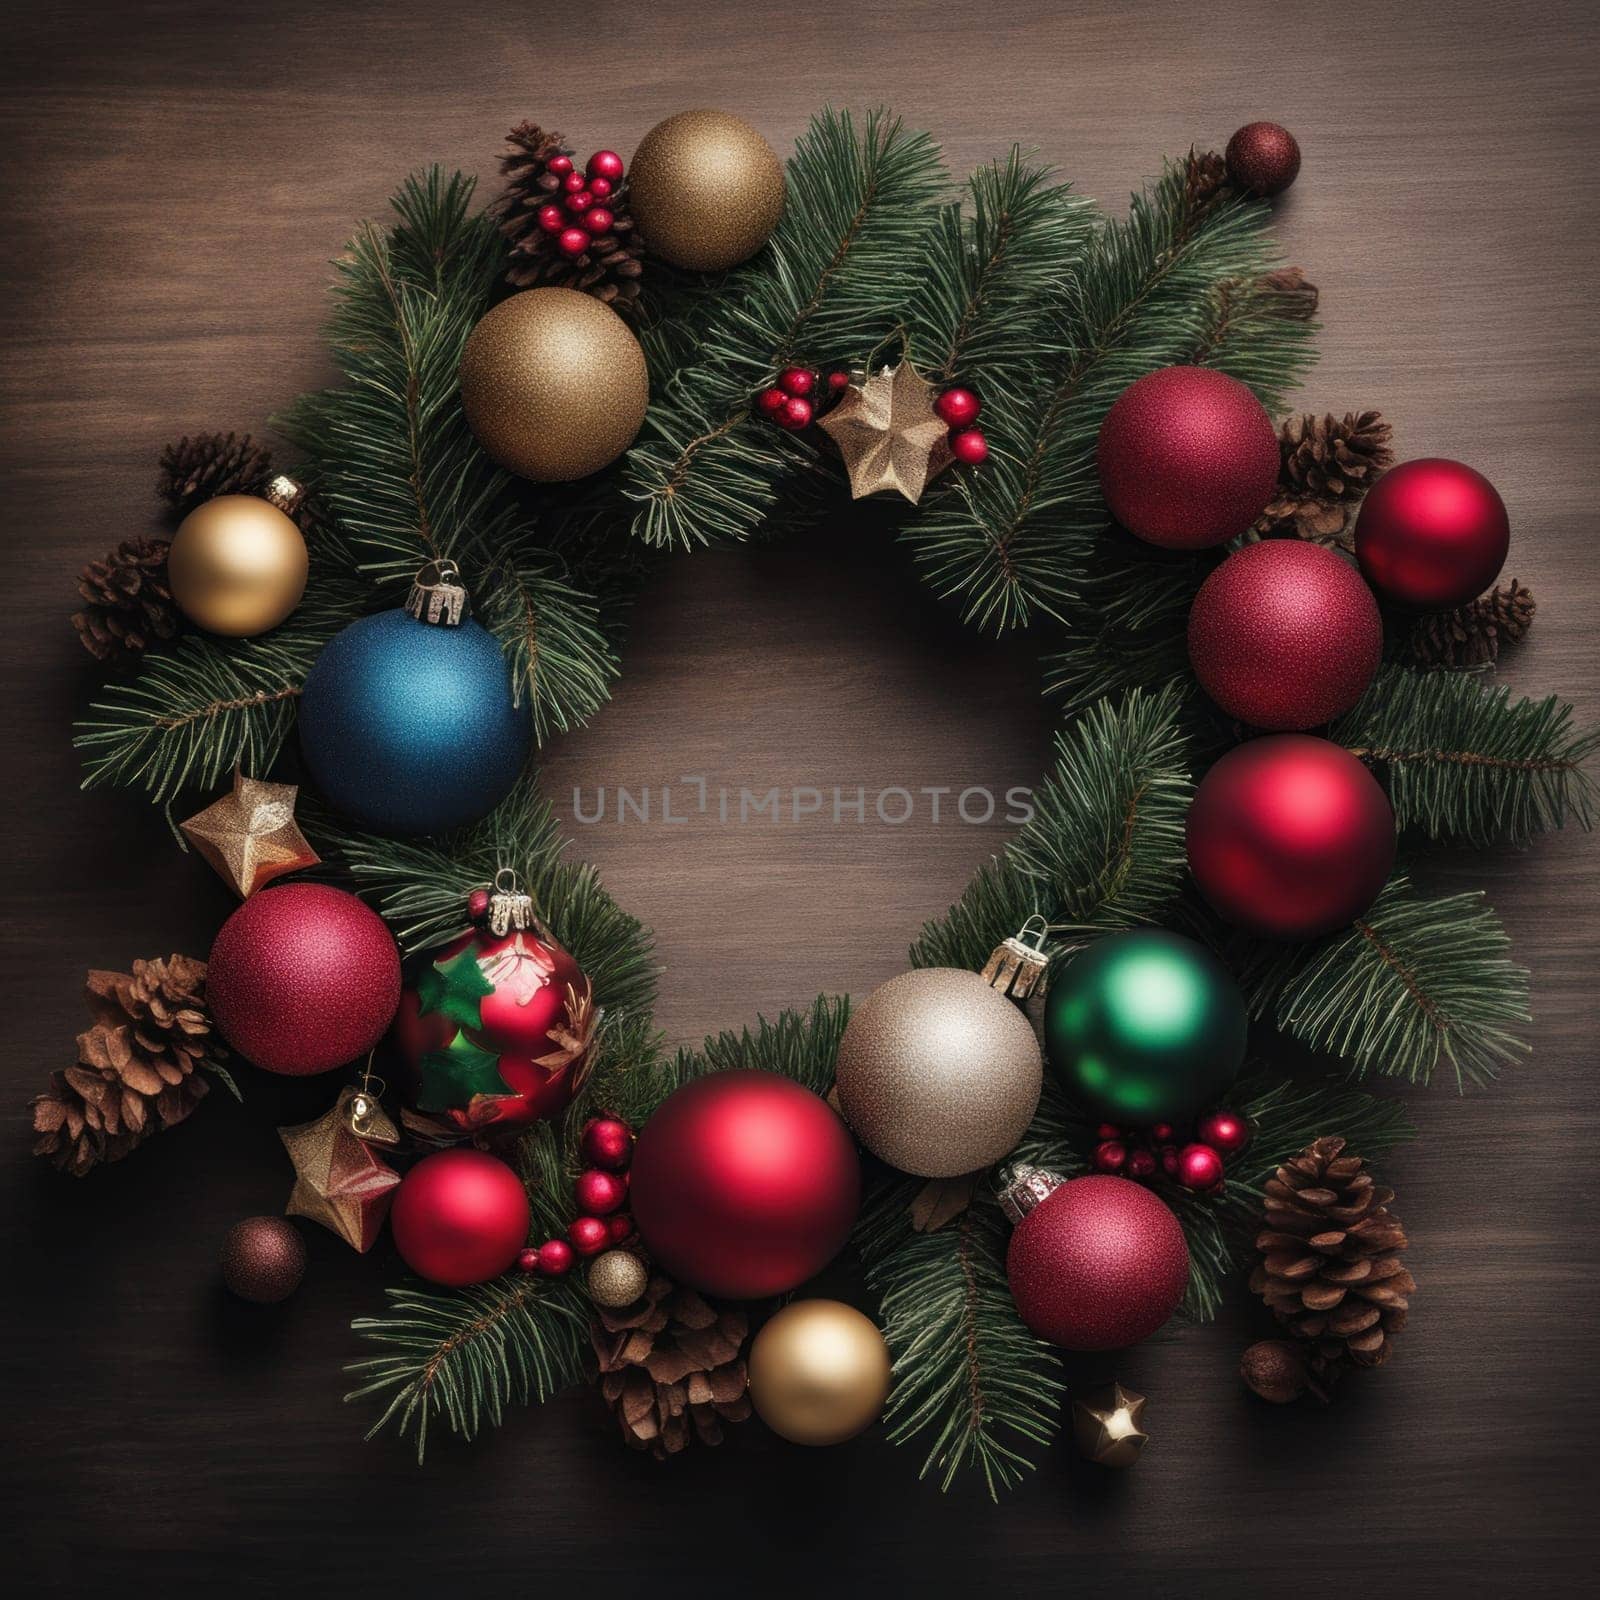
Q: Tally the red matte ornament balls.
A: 4